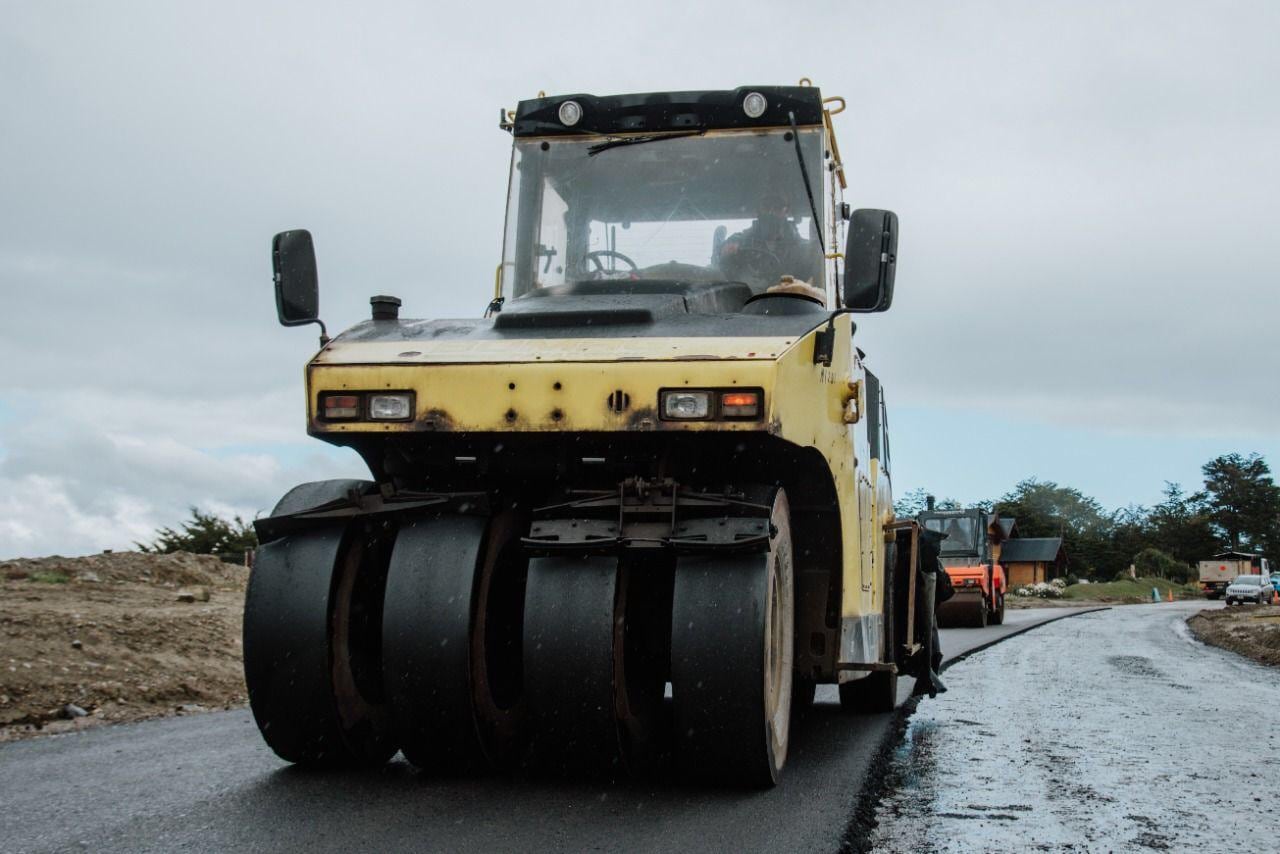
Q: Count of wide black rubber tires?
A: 4